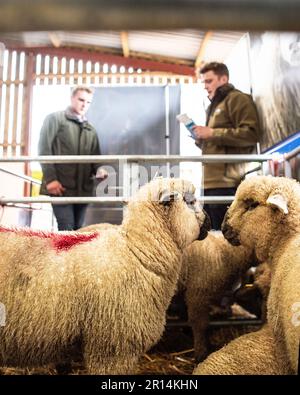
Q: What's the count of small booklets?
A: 1